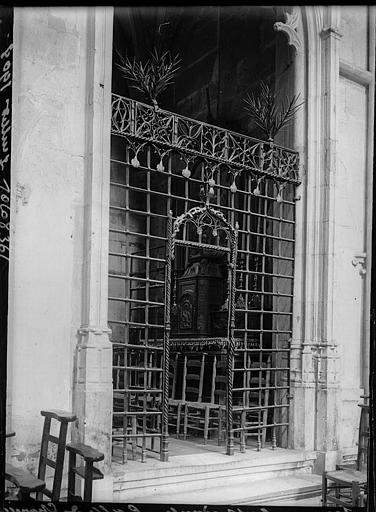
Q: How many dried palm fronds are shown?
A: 2